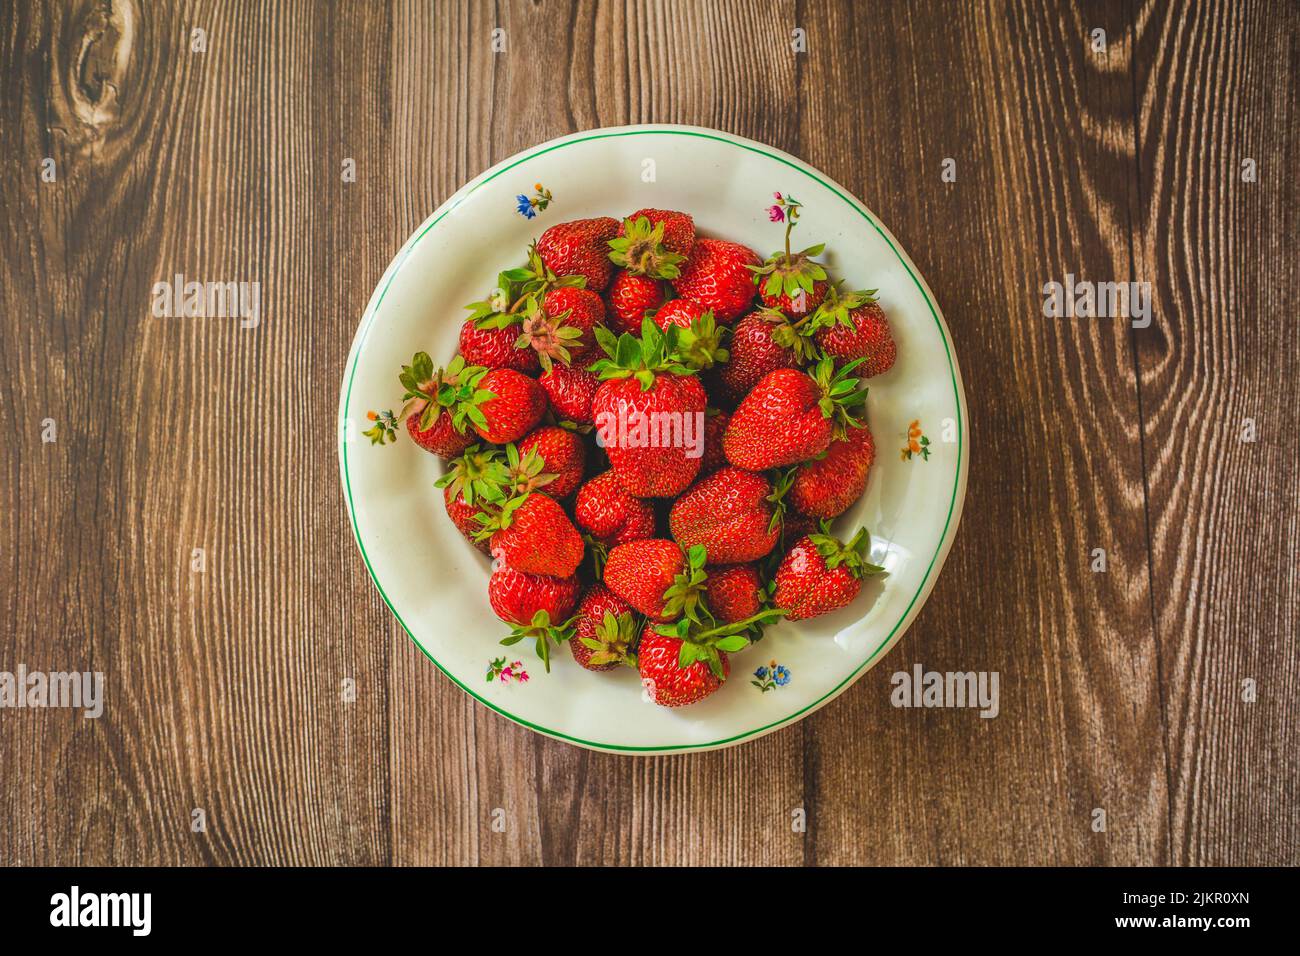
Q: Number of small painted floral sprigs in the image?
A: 6